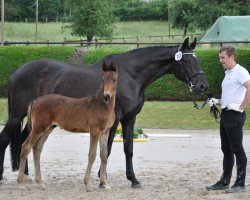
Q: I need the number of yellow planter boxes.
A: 1